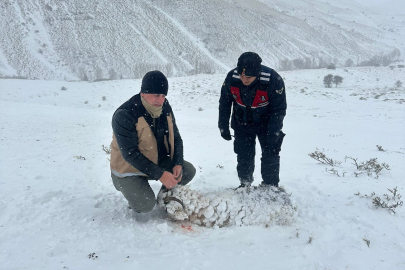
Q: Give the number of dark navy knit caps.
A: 2